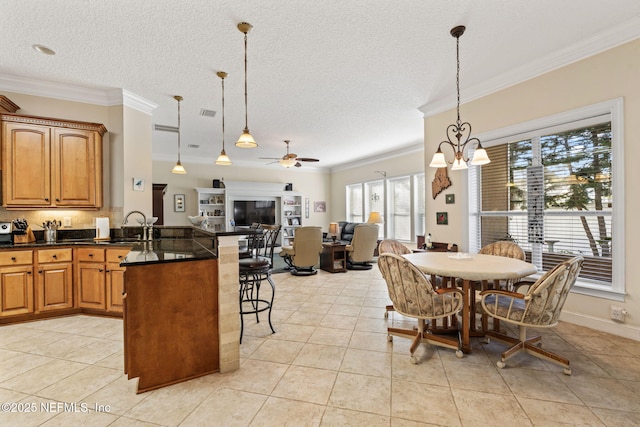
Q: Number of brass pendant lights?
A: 3